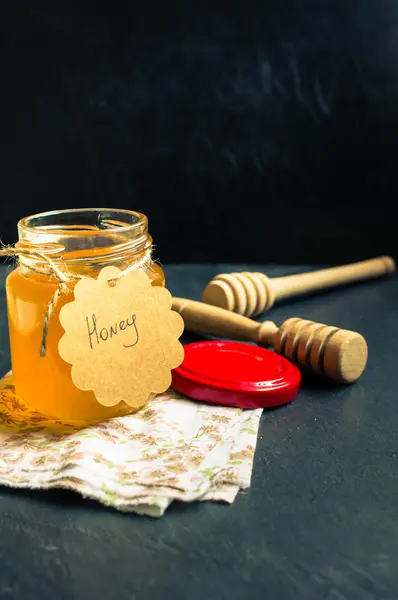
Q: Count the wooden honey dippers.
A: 2